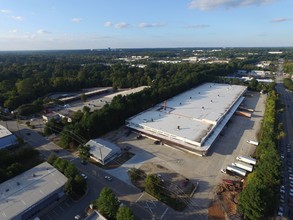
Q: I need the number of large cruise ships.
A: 0